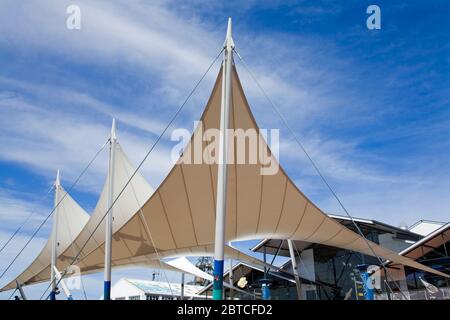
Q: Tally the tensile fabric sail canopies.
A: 3